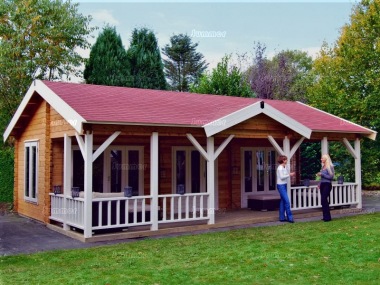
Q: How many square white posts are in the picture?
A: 7